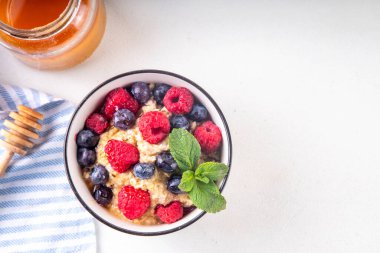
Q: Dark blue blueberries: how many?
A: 12